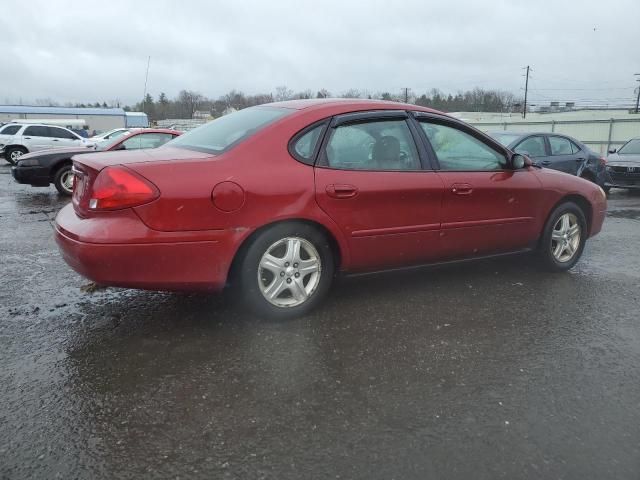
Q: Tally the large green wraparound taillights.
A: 0